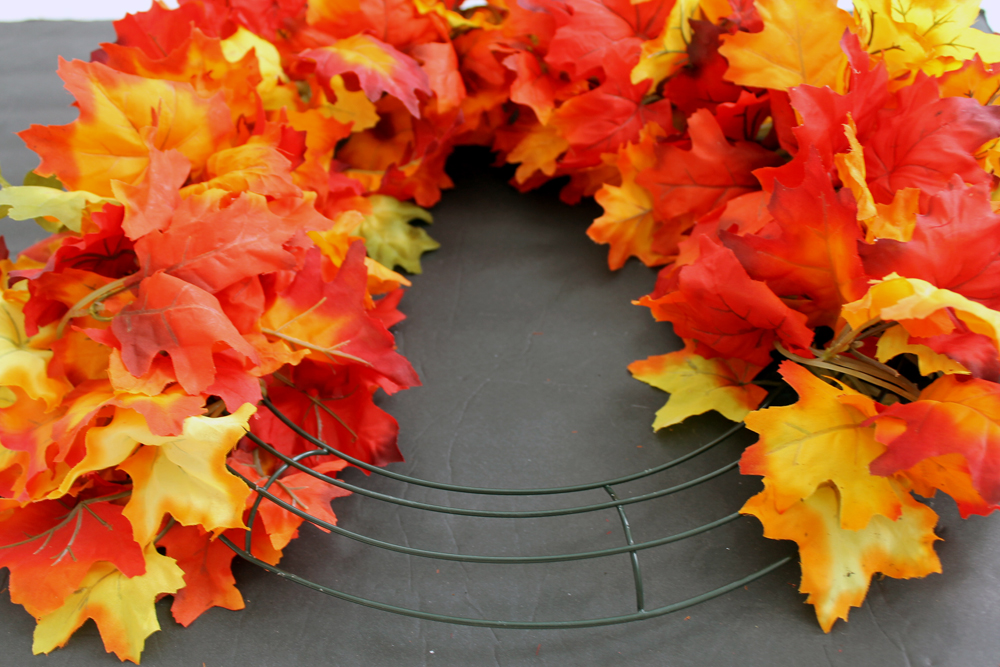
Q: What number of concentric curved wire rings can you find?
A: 4